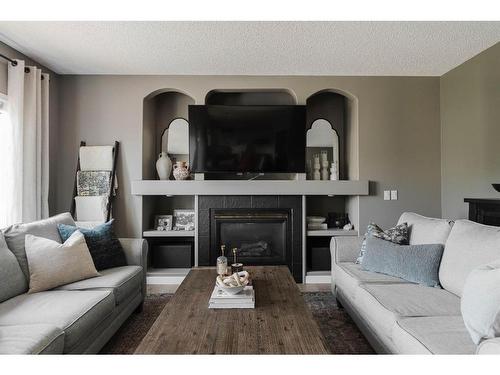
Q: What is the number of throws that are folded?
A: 3